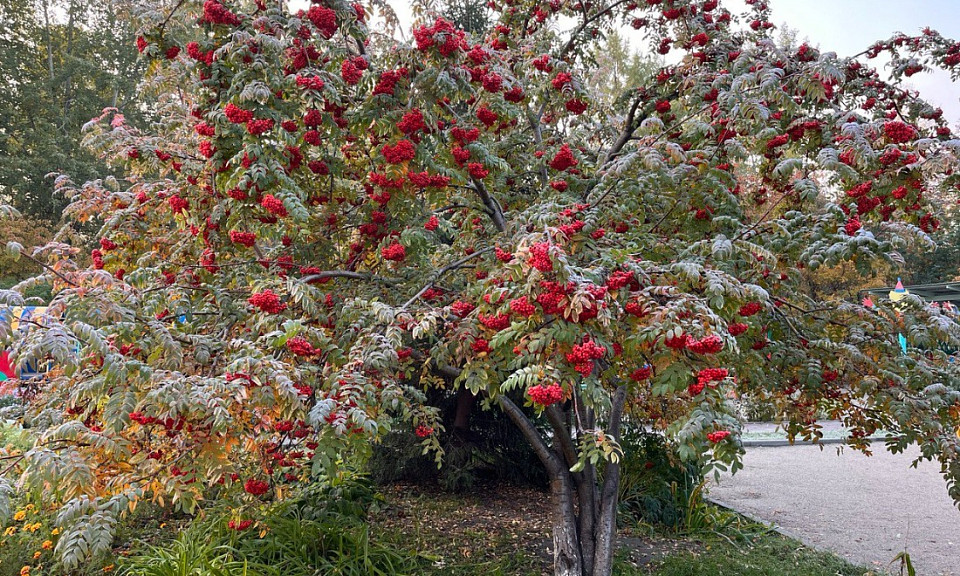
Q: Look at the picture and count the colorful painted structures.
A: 2